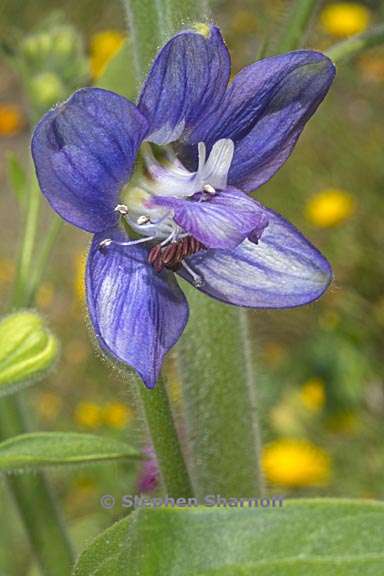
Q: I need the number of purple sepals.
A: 5